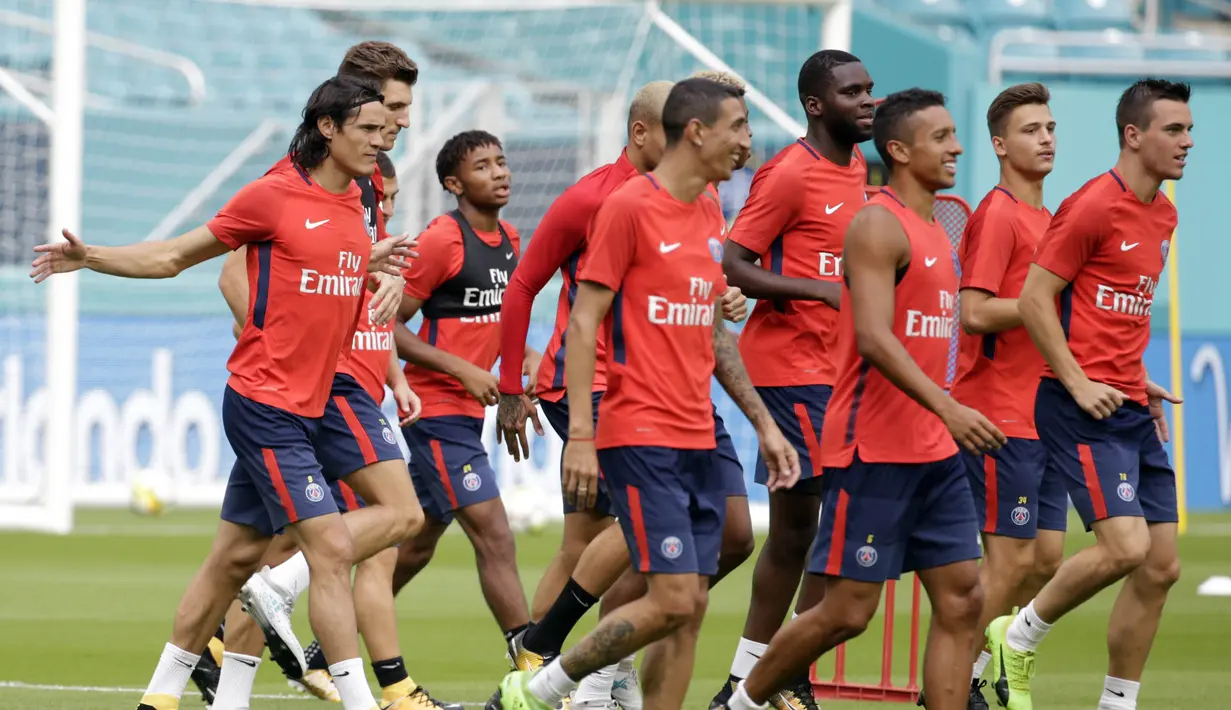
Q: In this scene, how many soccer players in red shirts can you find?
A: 11